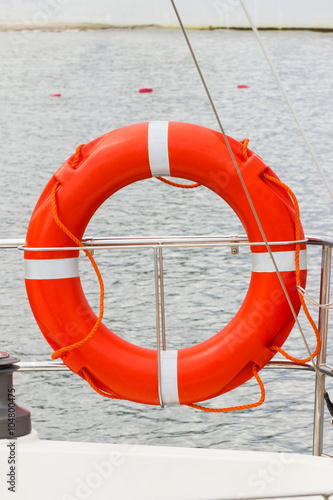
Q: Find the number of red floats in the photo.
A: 3